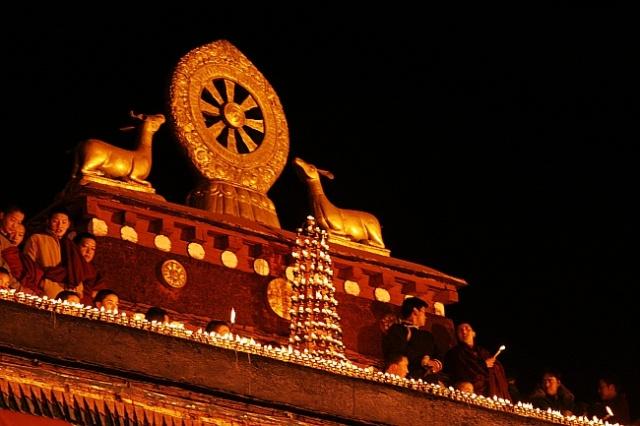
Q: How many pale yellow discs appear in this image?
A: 11